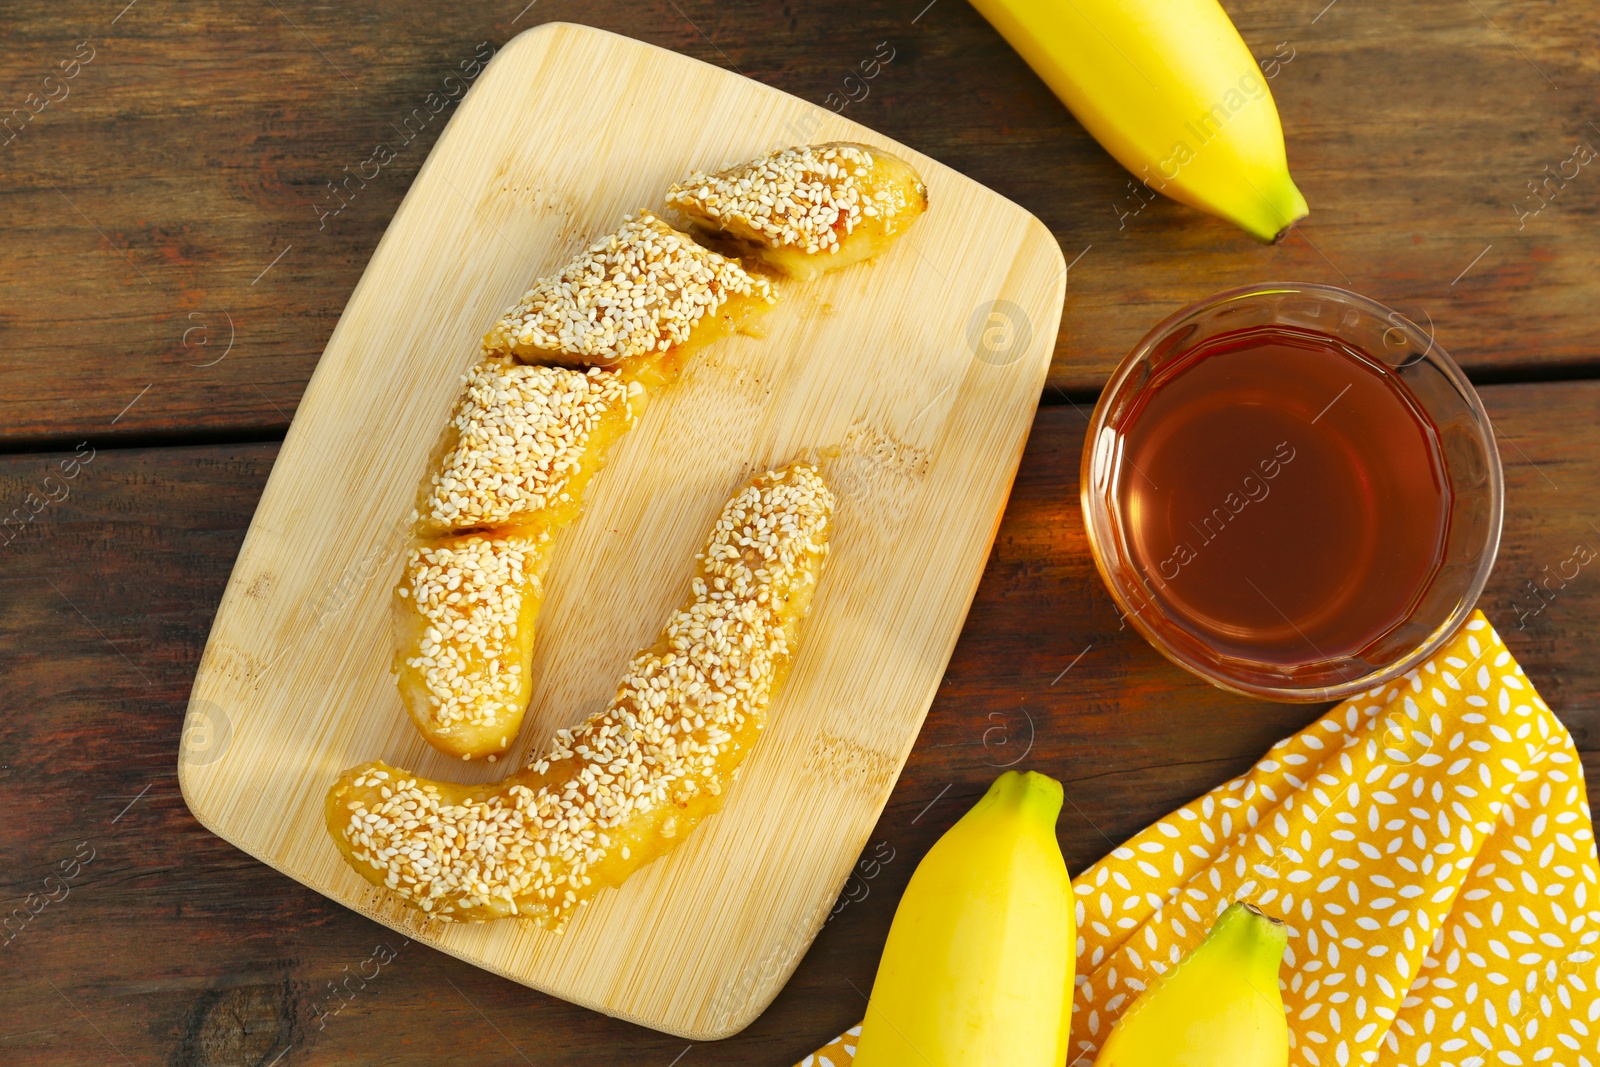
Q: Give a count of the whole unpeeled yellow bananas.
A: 3